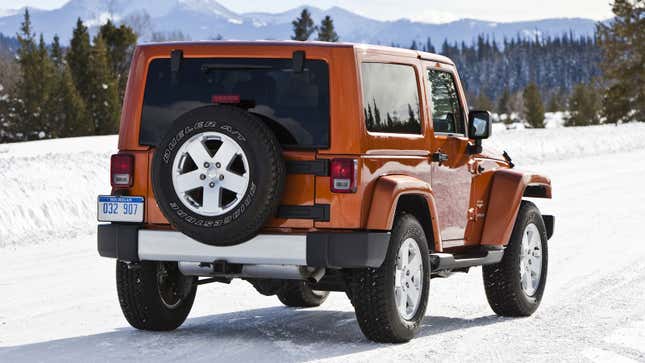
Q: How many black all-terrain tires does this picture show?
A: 5